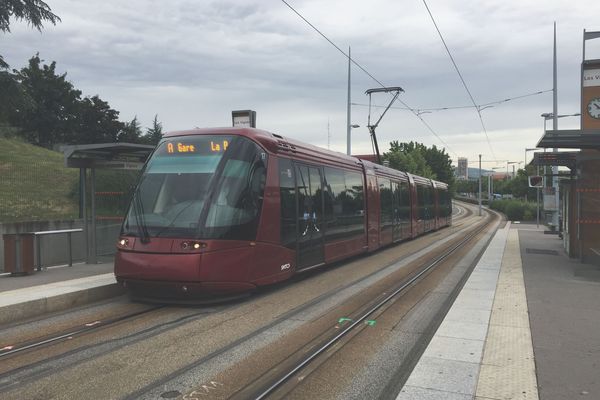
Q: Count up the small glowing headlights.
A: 2